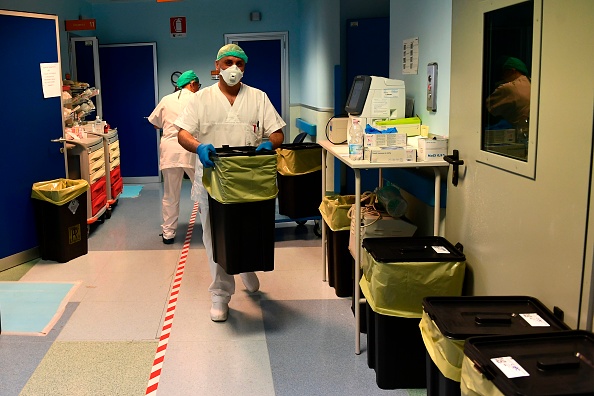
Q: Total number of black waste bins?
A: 7